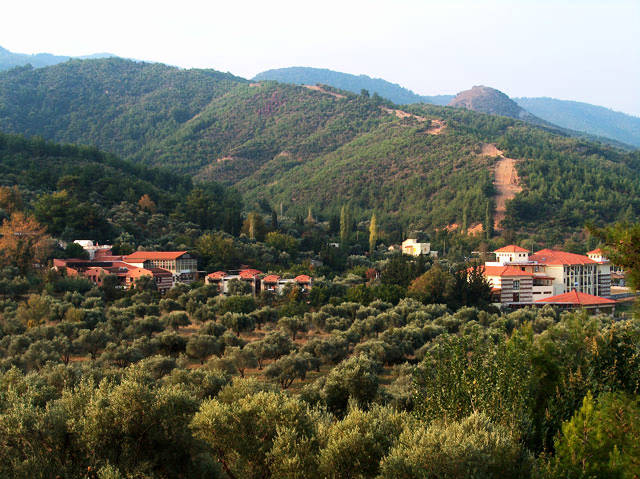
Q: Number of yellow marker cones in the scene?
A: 0